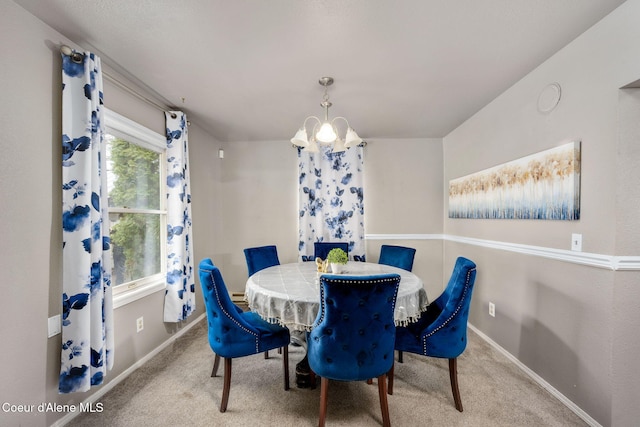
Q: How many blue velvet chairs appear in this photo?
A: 6